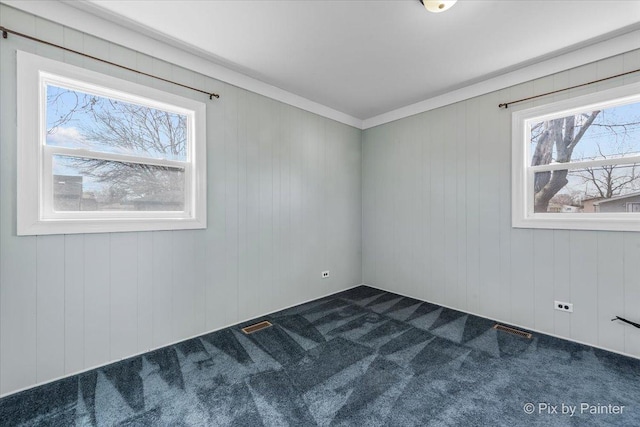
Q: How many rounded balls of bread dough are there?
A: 0